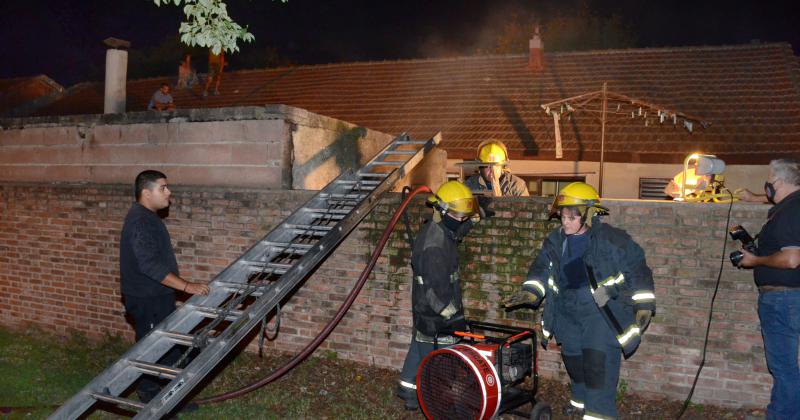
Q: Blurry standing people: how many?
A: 2